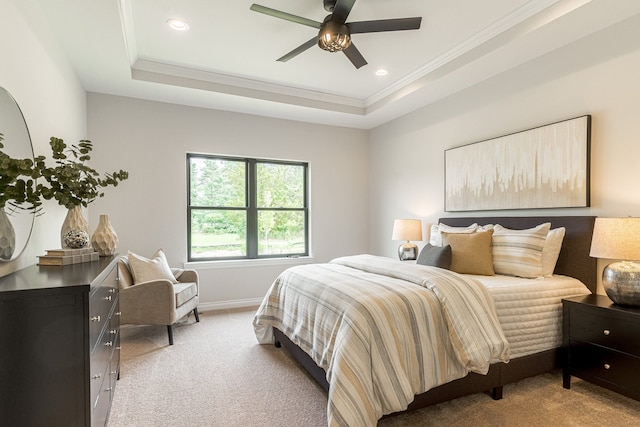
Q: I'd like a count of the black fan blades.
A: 5